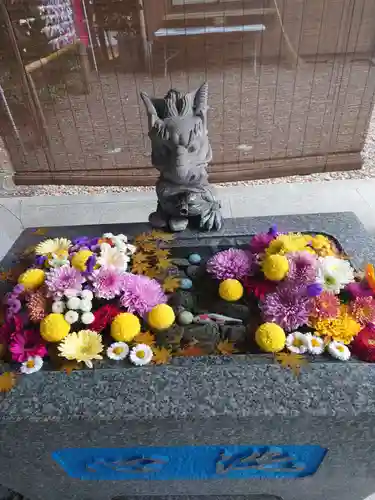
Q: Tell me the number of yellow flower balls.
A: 8